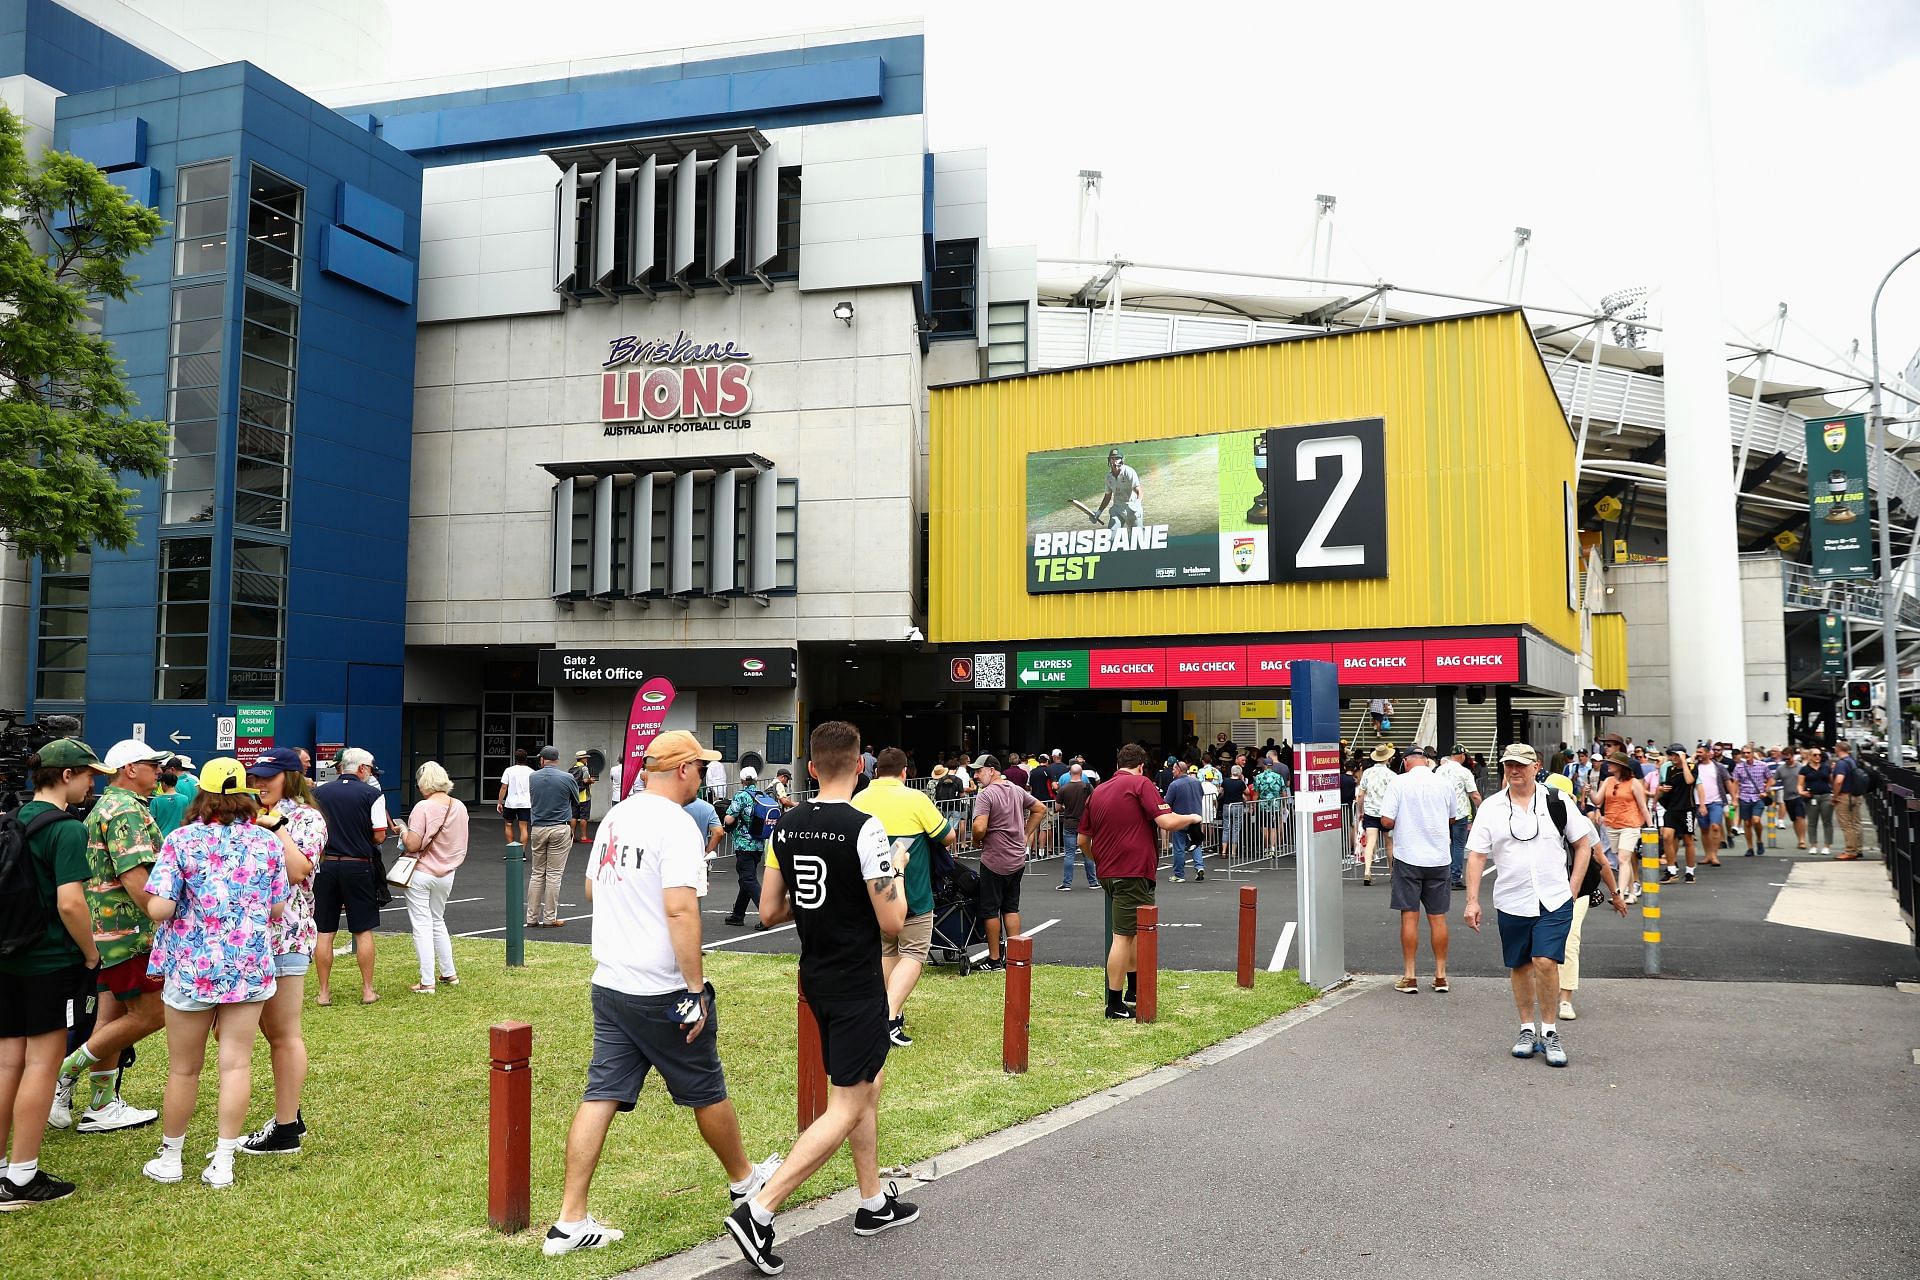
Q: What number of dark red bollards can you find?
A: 5